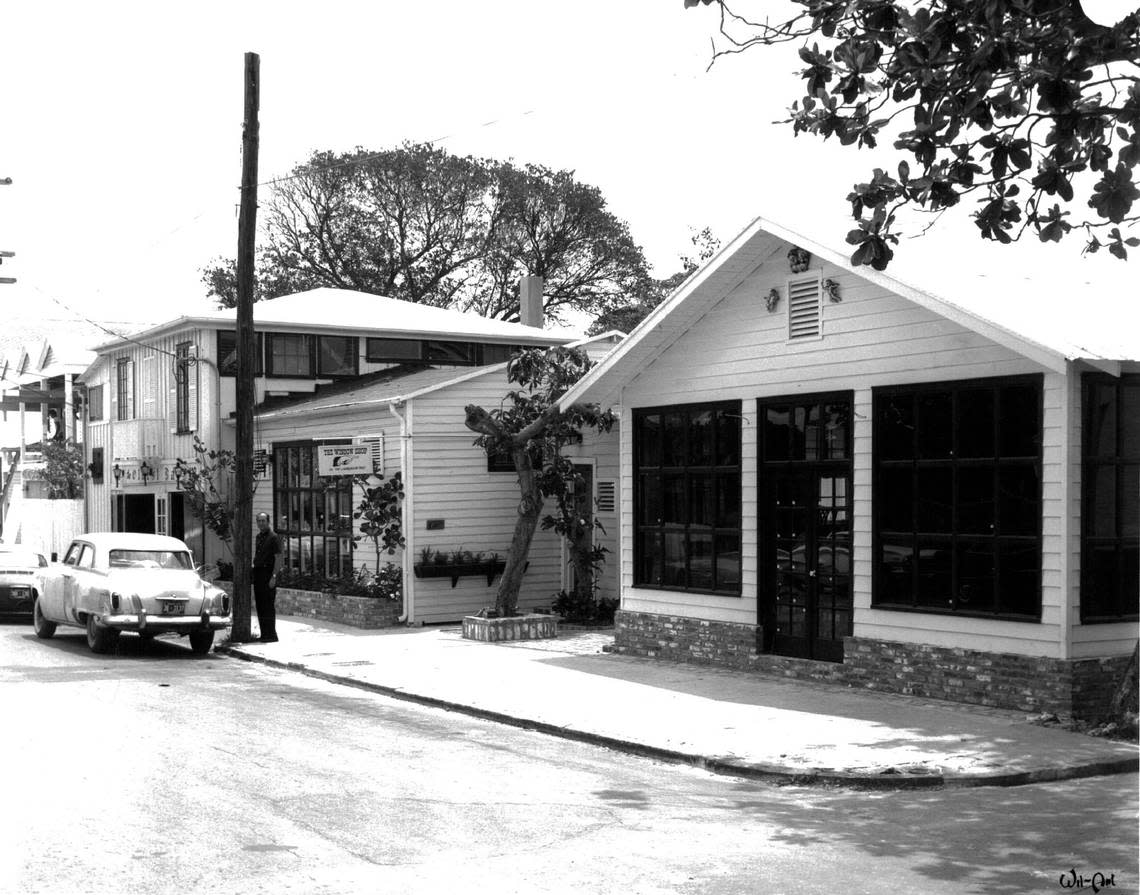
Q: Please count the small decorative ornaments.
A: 3